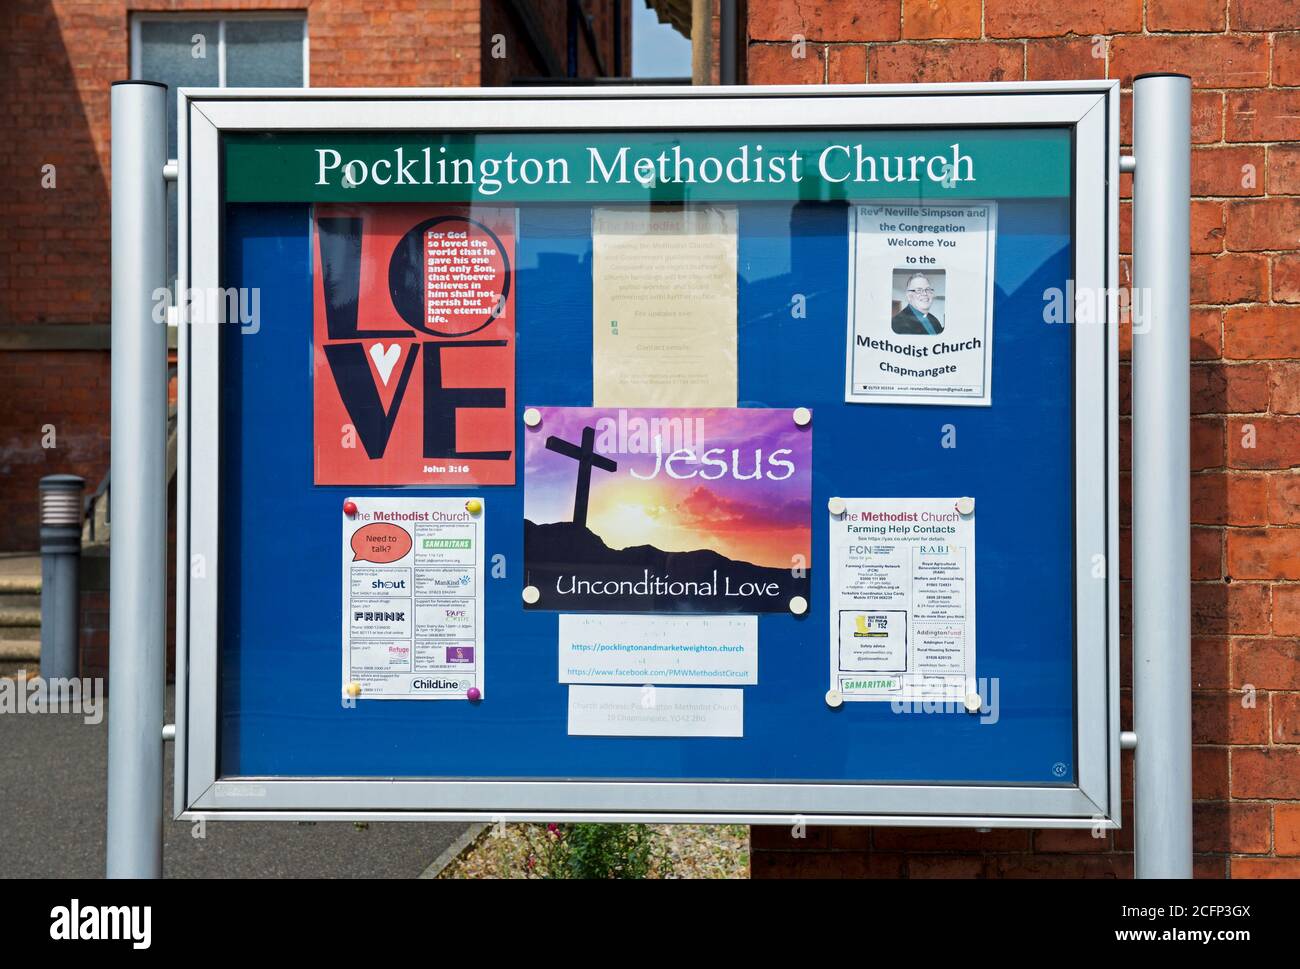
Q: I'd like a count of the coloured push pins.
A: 4